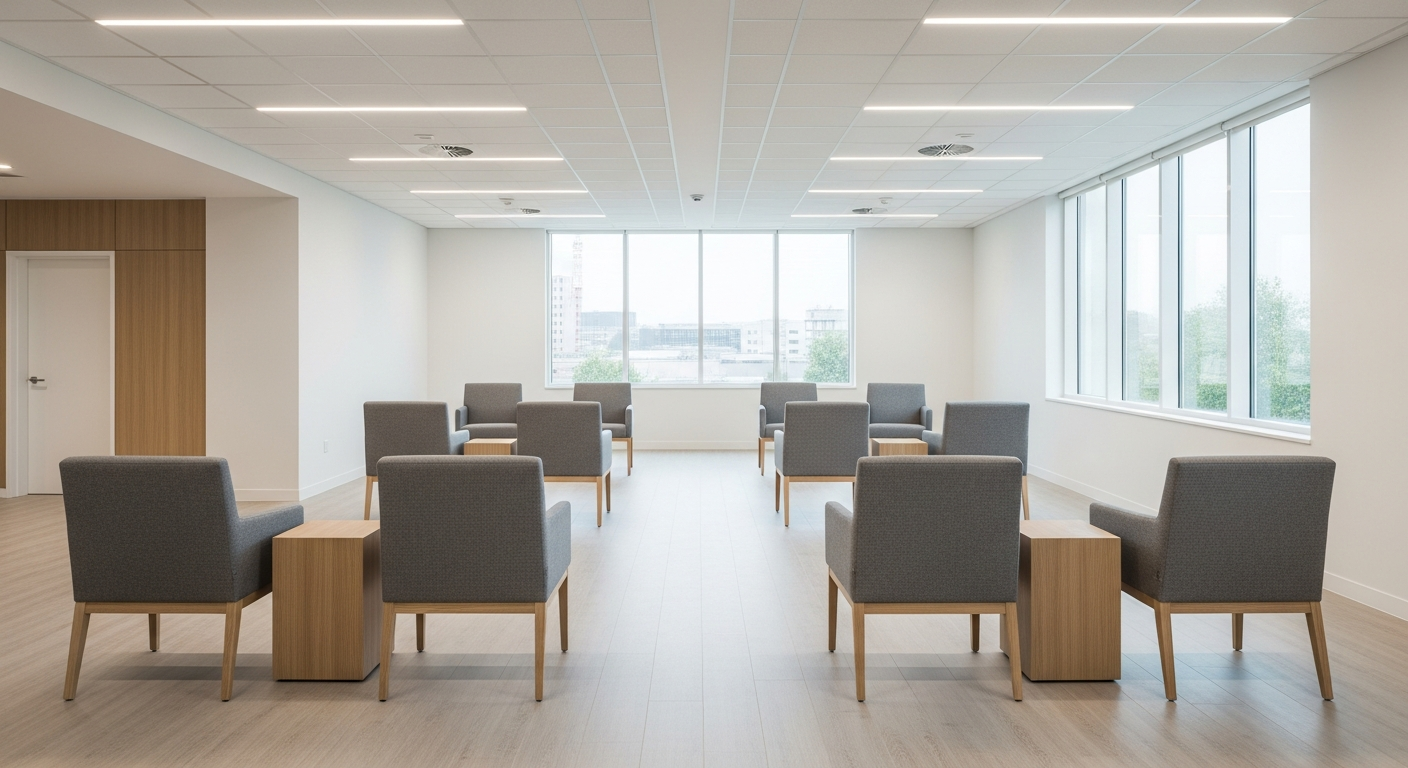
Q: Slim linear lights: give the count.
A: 10